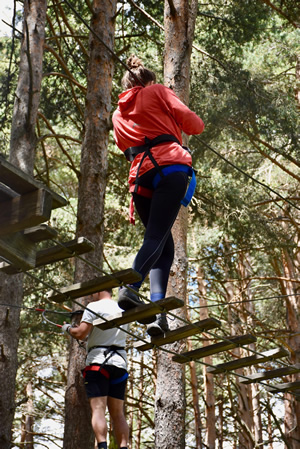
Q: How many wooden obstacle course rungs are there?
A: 9